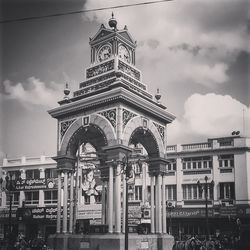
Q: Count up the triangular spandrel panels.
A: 4